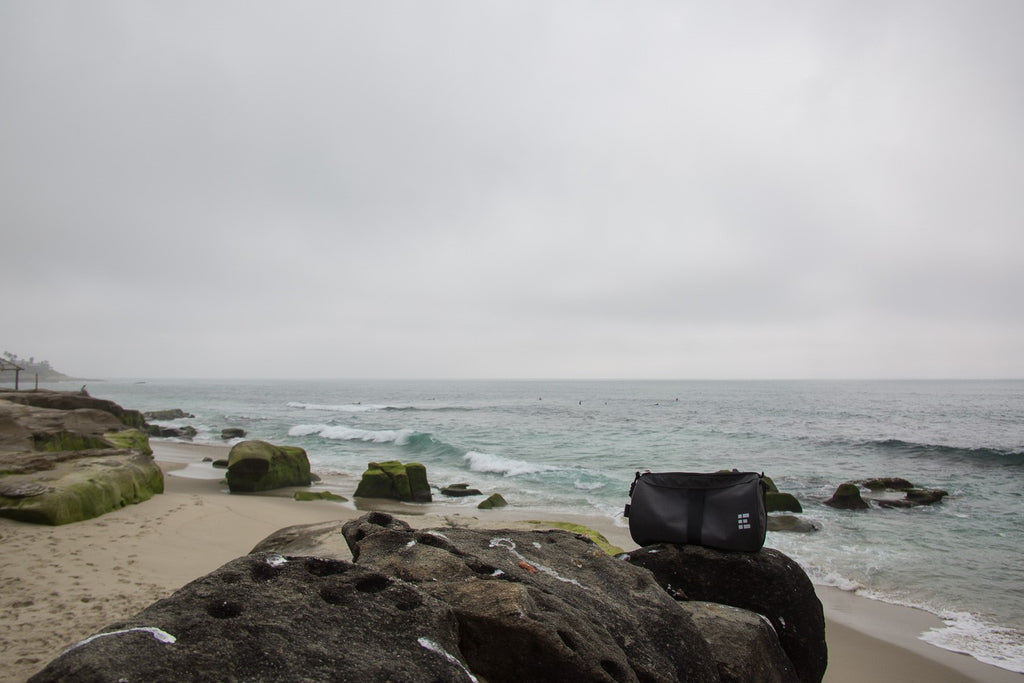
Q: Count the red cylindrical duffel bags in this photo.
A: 0